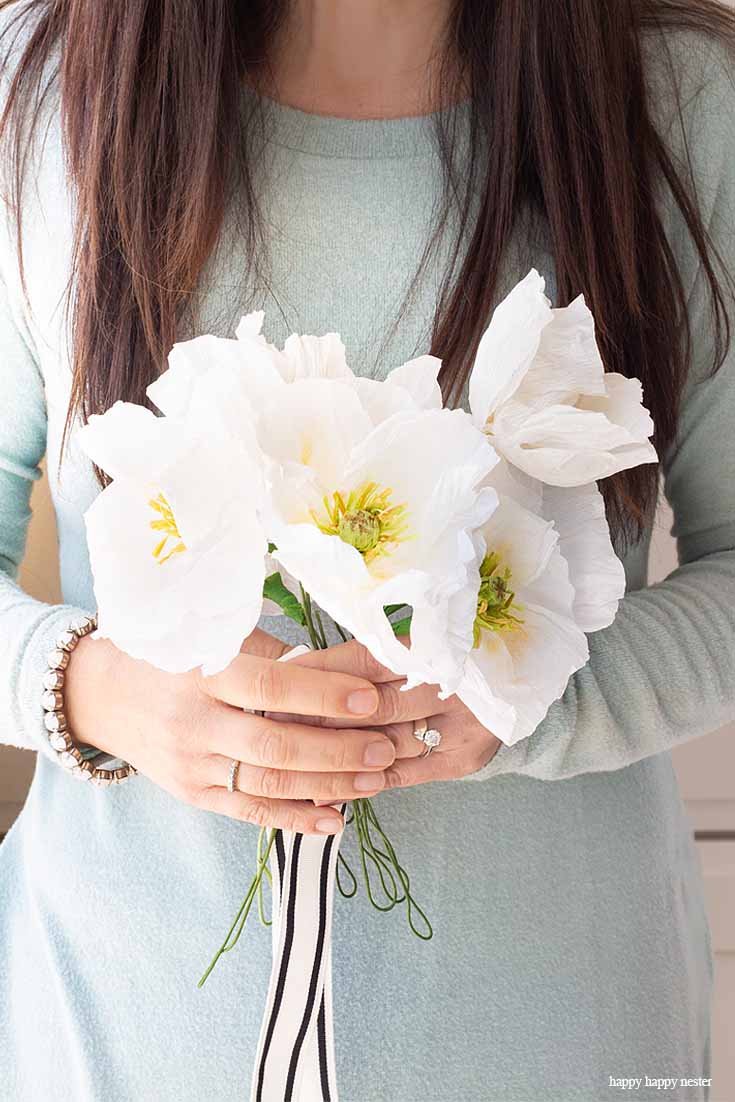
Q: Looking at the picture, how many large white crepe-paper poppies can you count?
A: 5